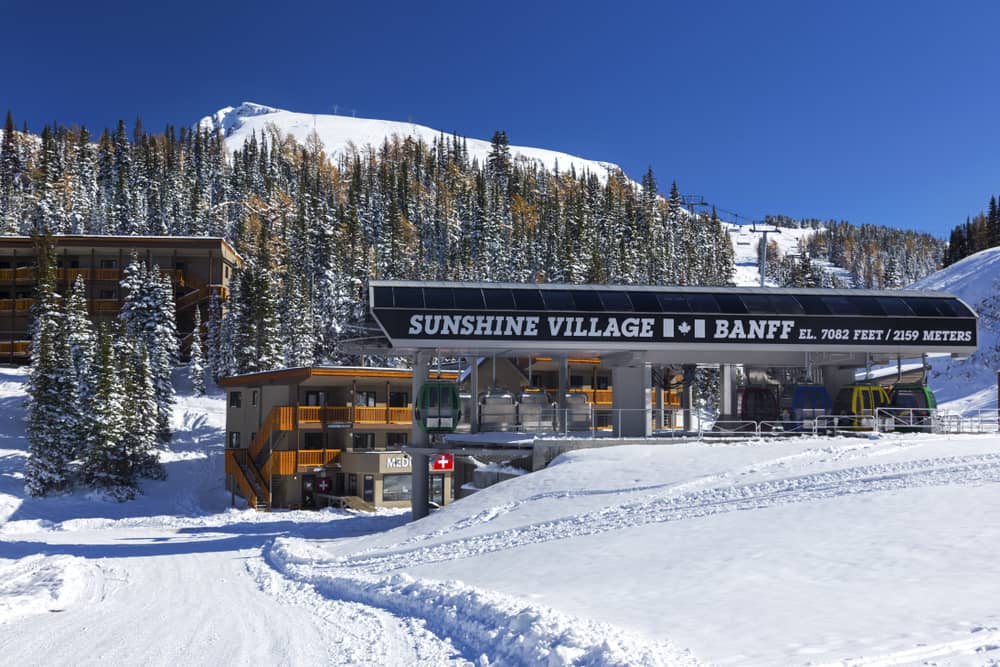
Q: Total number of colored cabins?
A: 5